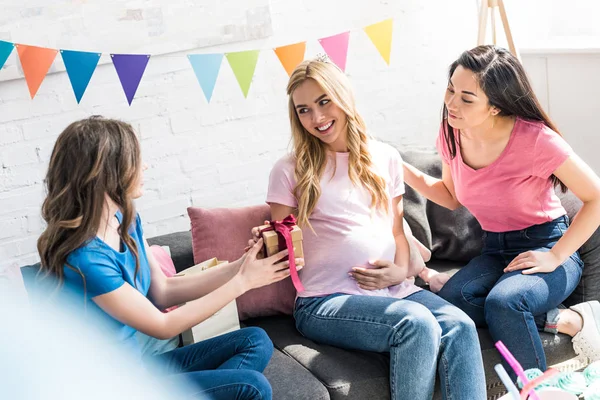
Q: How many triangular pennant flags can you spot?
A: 9